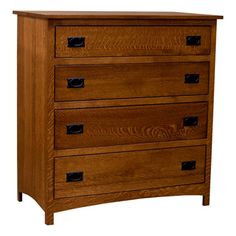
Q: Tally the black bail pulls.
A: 8